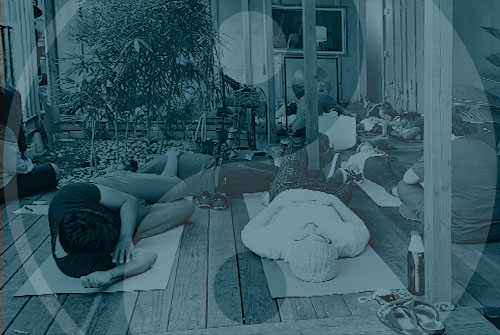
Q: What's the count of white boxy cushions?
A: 1